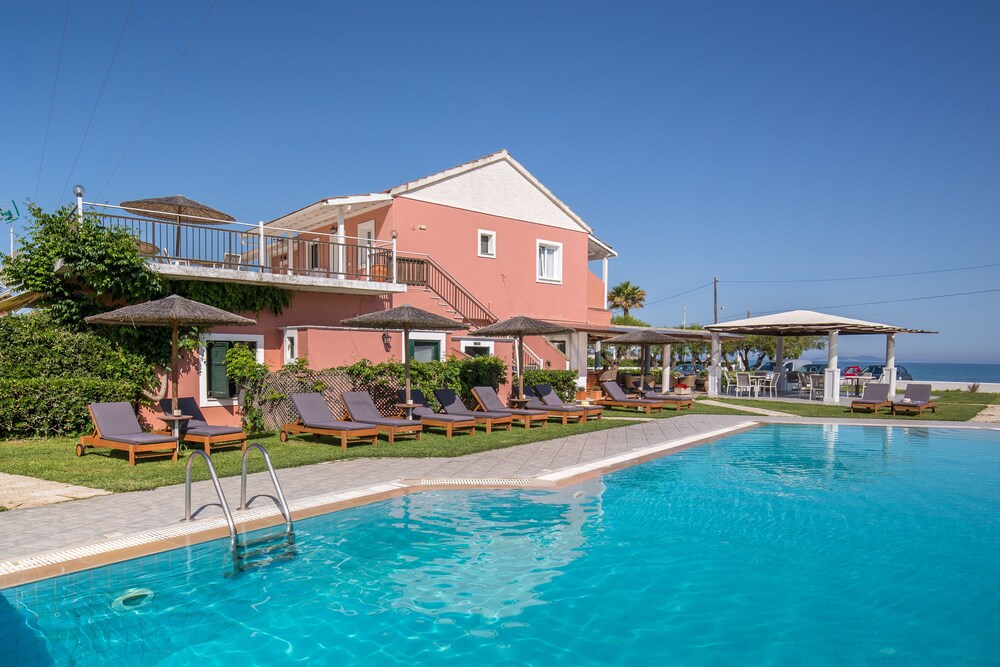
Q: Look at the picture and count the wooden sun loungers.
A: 13